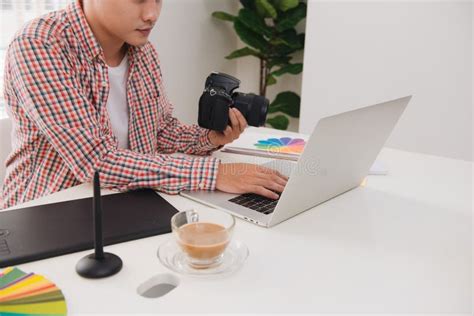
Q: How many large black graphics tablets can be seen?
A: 1